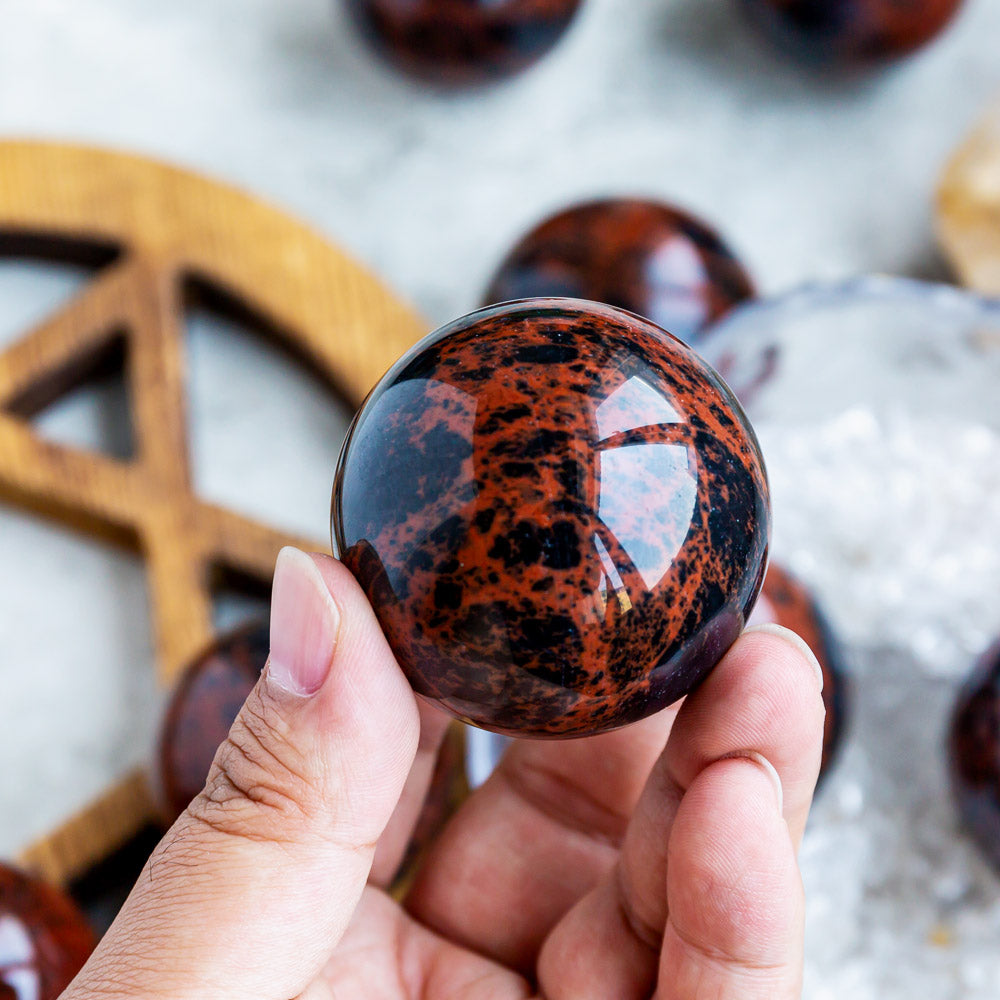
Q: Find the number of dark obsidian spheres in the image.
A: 8